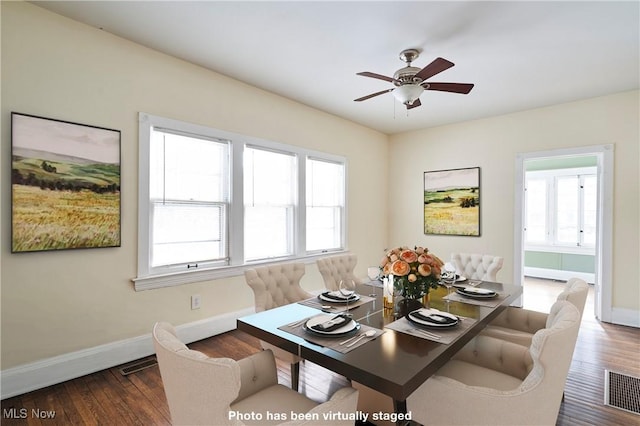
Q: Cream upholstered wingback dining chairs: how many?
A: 6